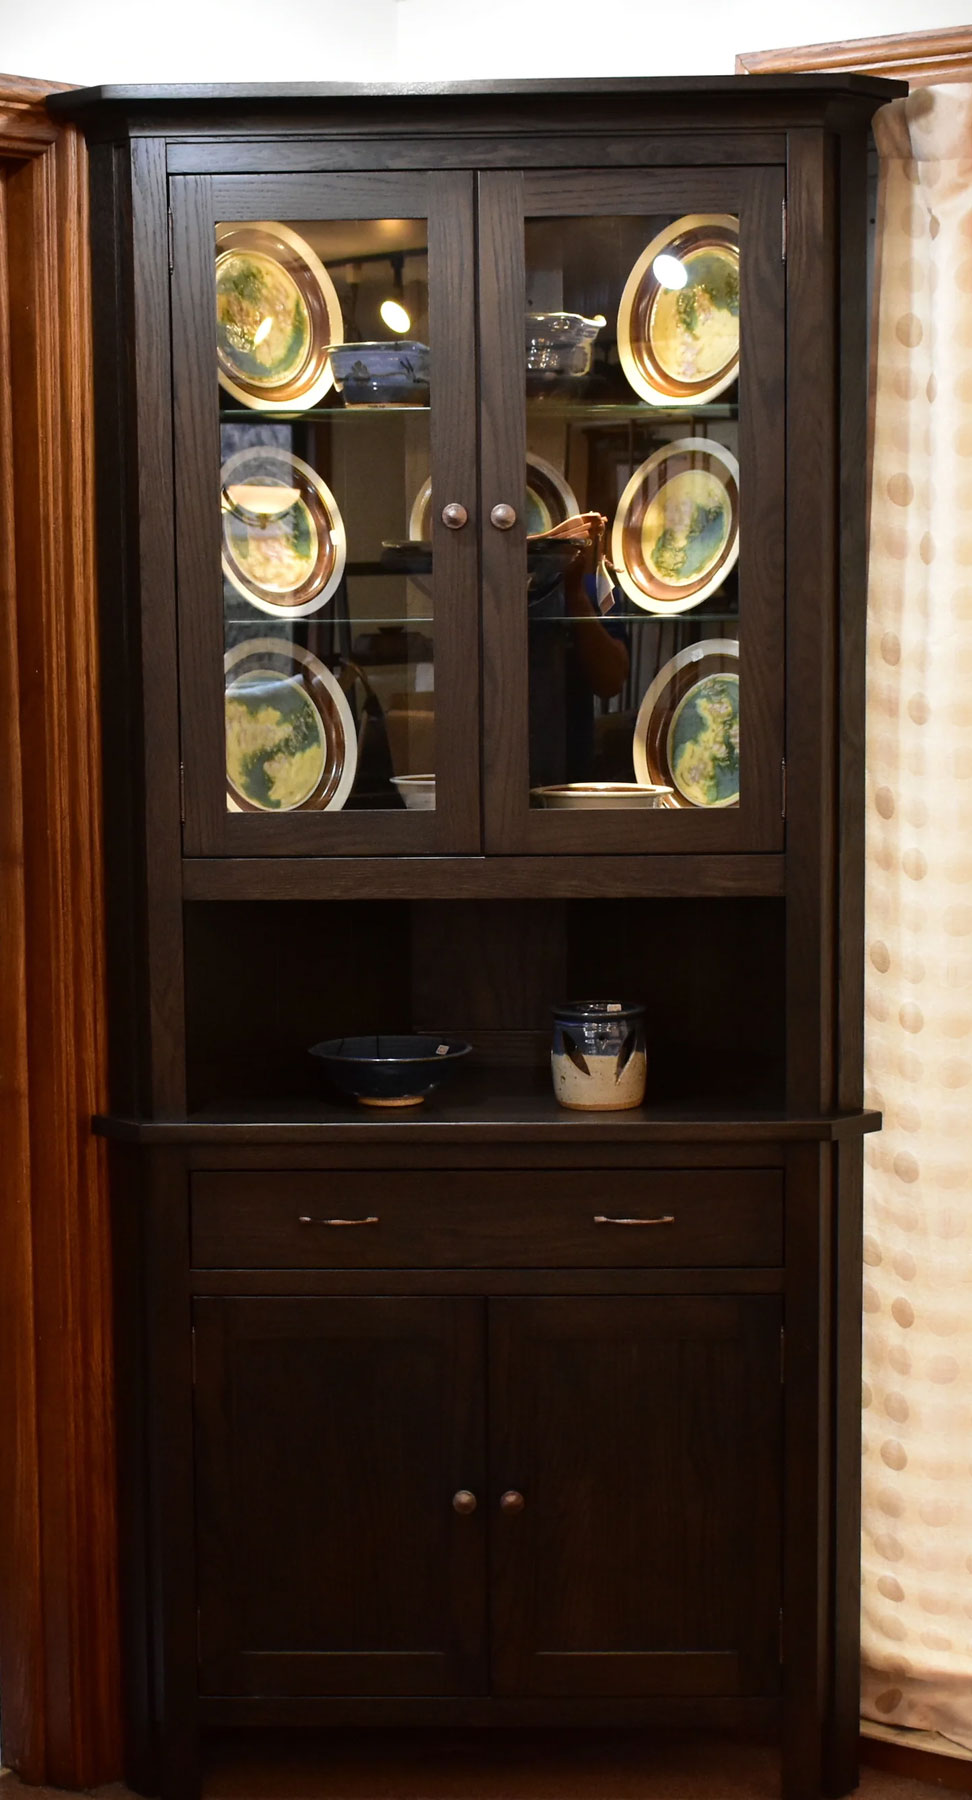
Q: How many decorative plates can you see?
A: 7